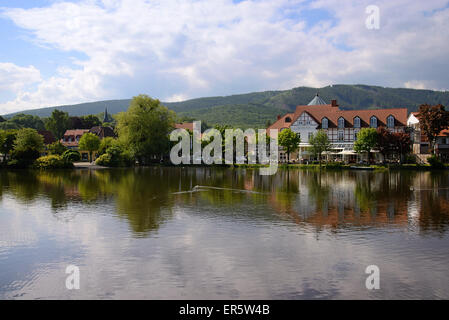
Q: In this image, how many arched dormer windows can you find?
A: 5